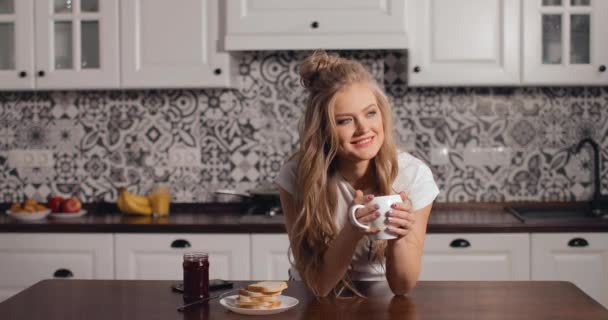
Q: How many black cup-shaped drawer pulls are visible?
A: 4